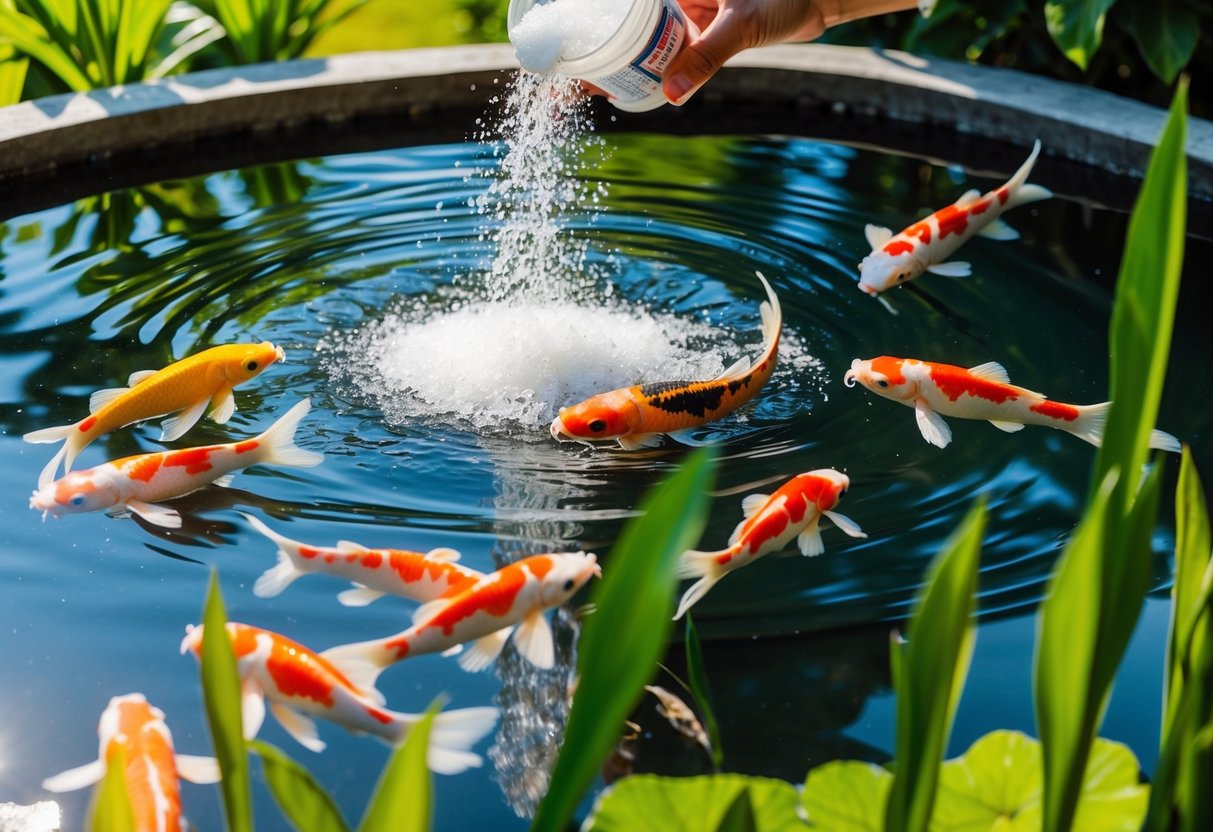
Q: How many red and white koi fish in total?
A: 8